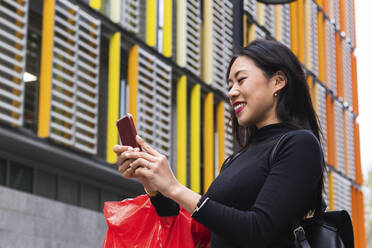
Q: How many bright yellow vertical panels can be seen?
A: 6